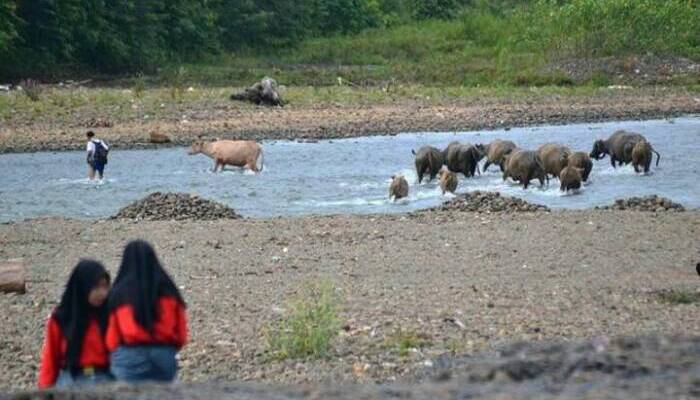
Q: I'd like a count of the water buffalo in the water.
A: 12